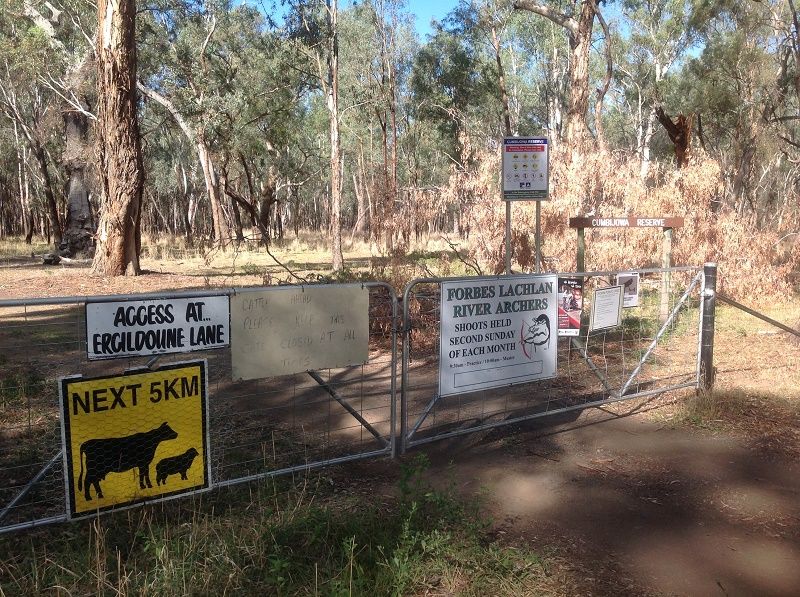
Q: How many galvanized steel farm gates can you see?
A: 2